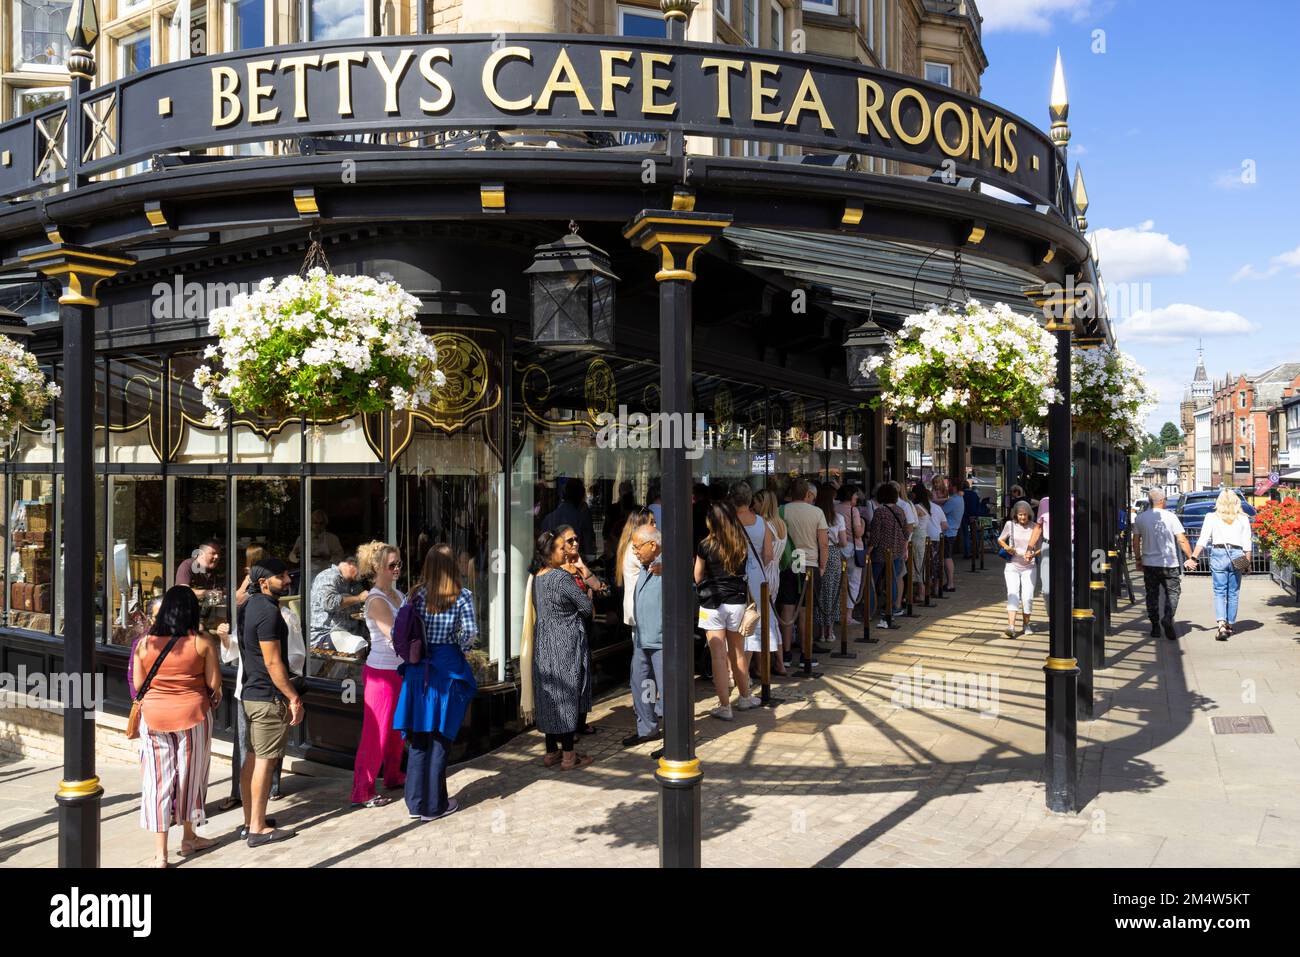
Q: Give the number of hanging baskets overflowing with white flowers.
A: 4